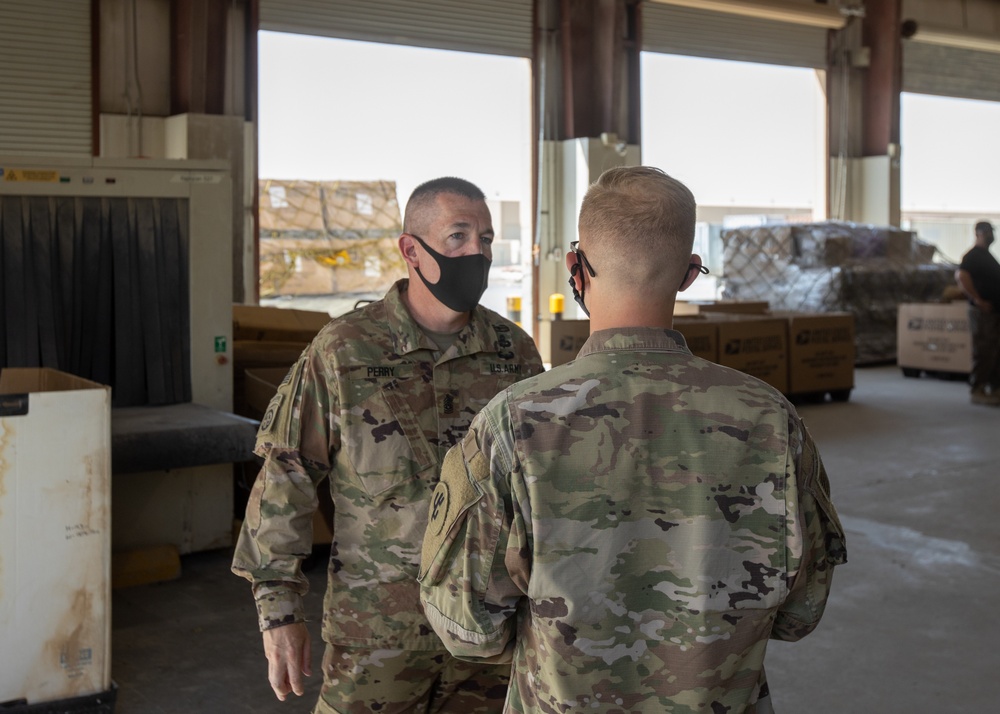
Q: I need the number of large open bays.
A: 3